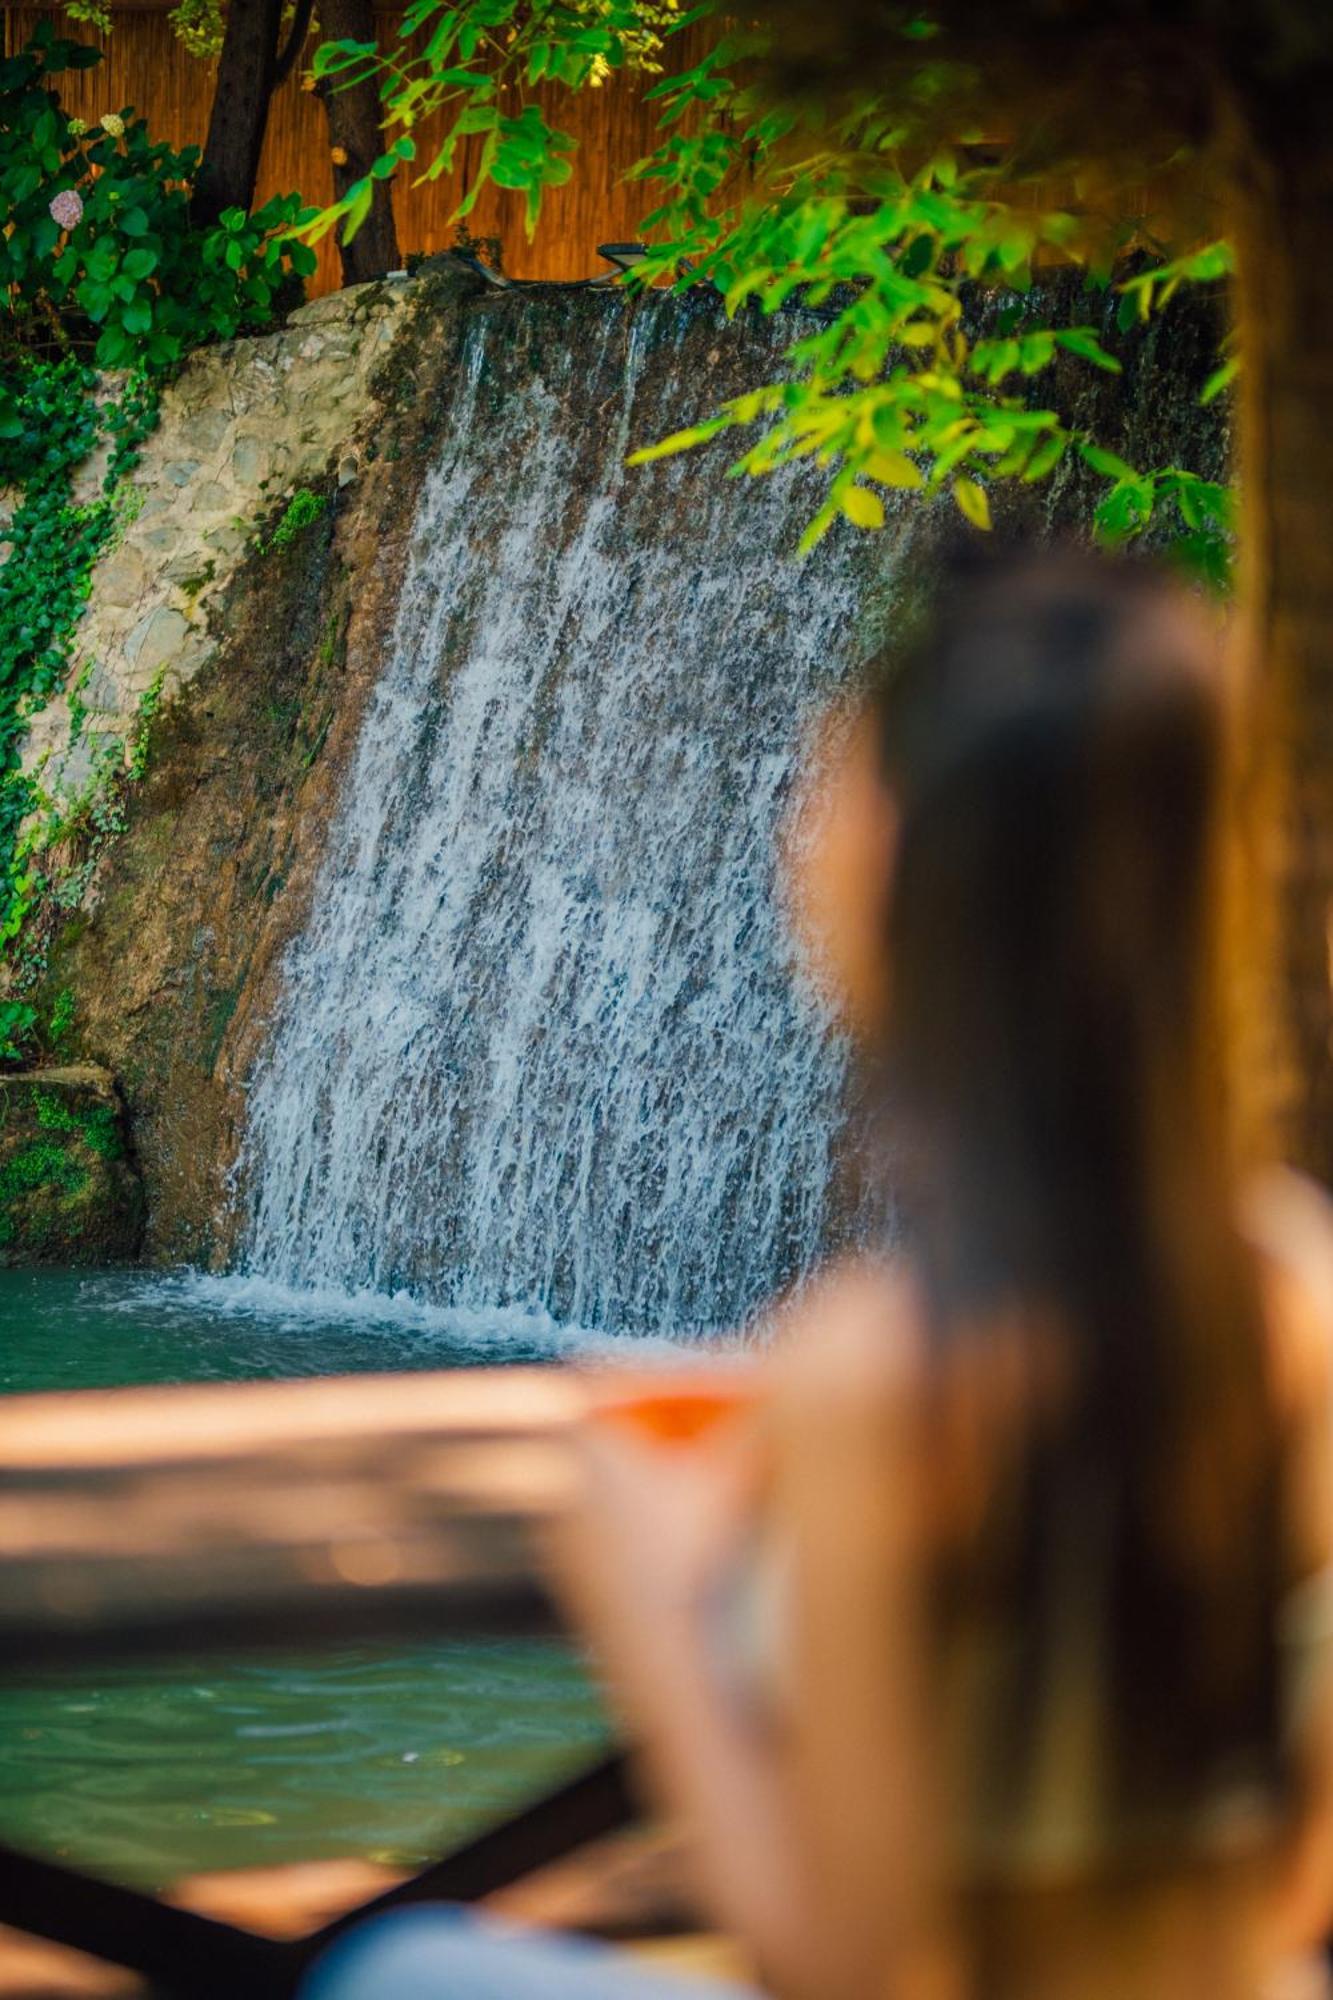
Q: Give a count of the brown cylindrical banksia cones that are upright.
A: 0